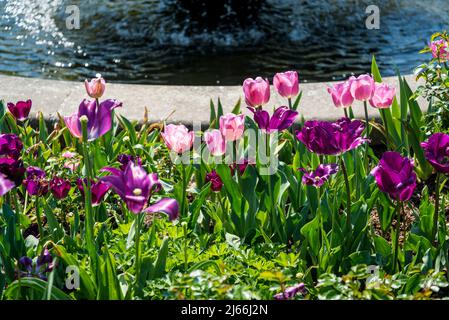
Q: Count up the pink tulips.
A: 9